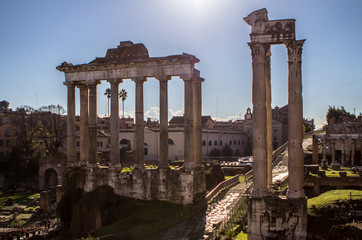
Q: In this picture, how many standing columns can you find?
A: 11